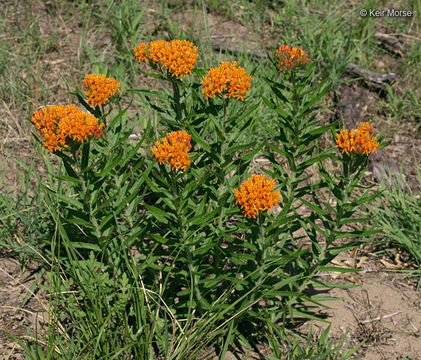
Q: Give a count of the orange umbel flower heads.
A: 8